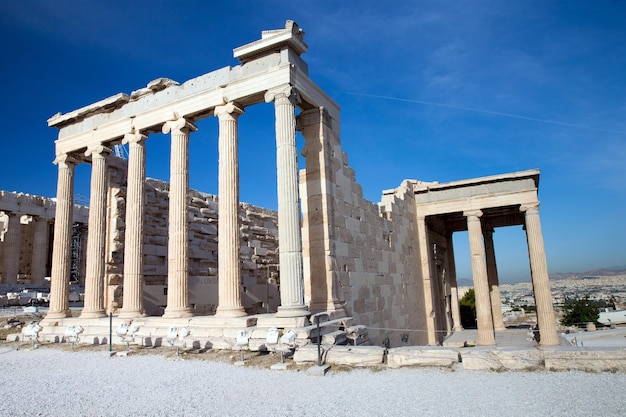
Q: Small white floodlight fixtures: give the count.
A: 11